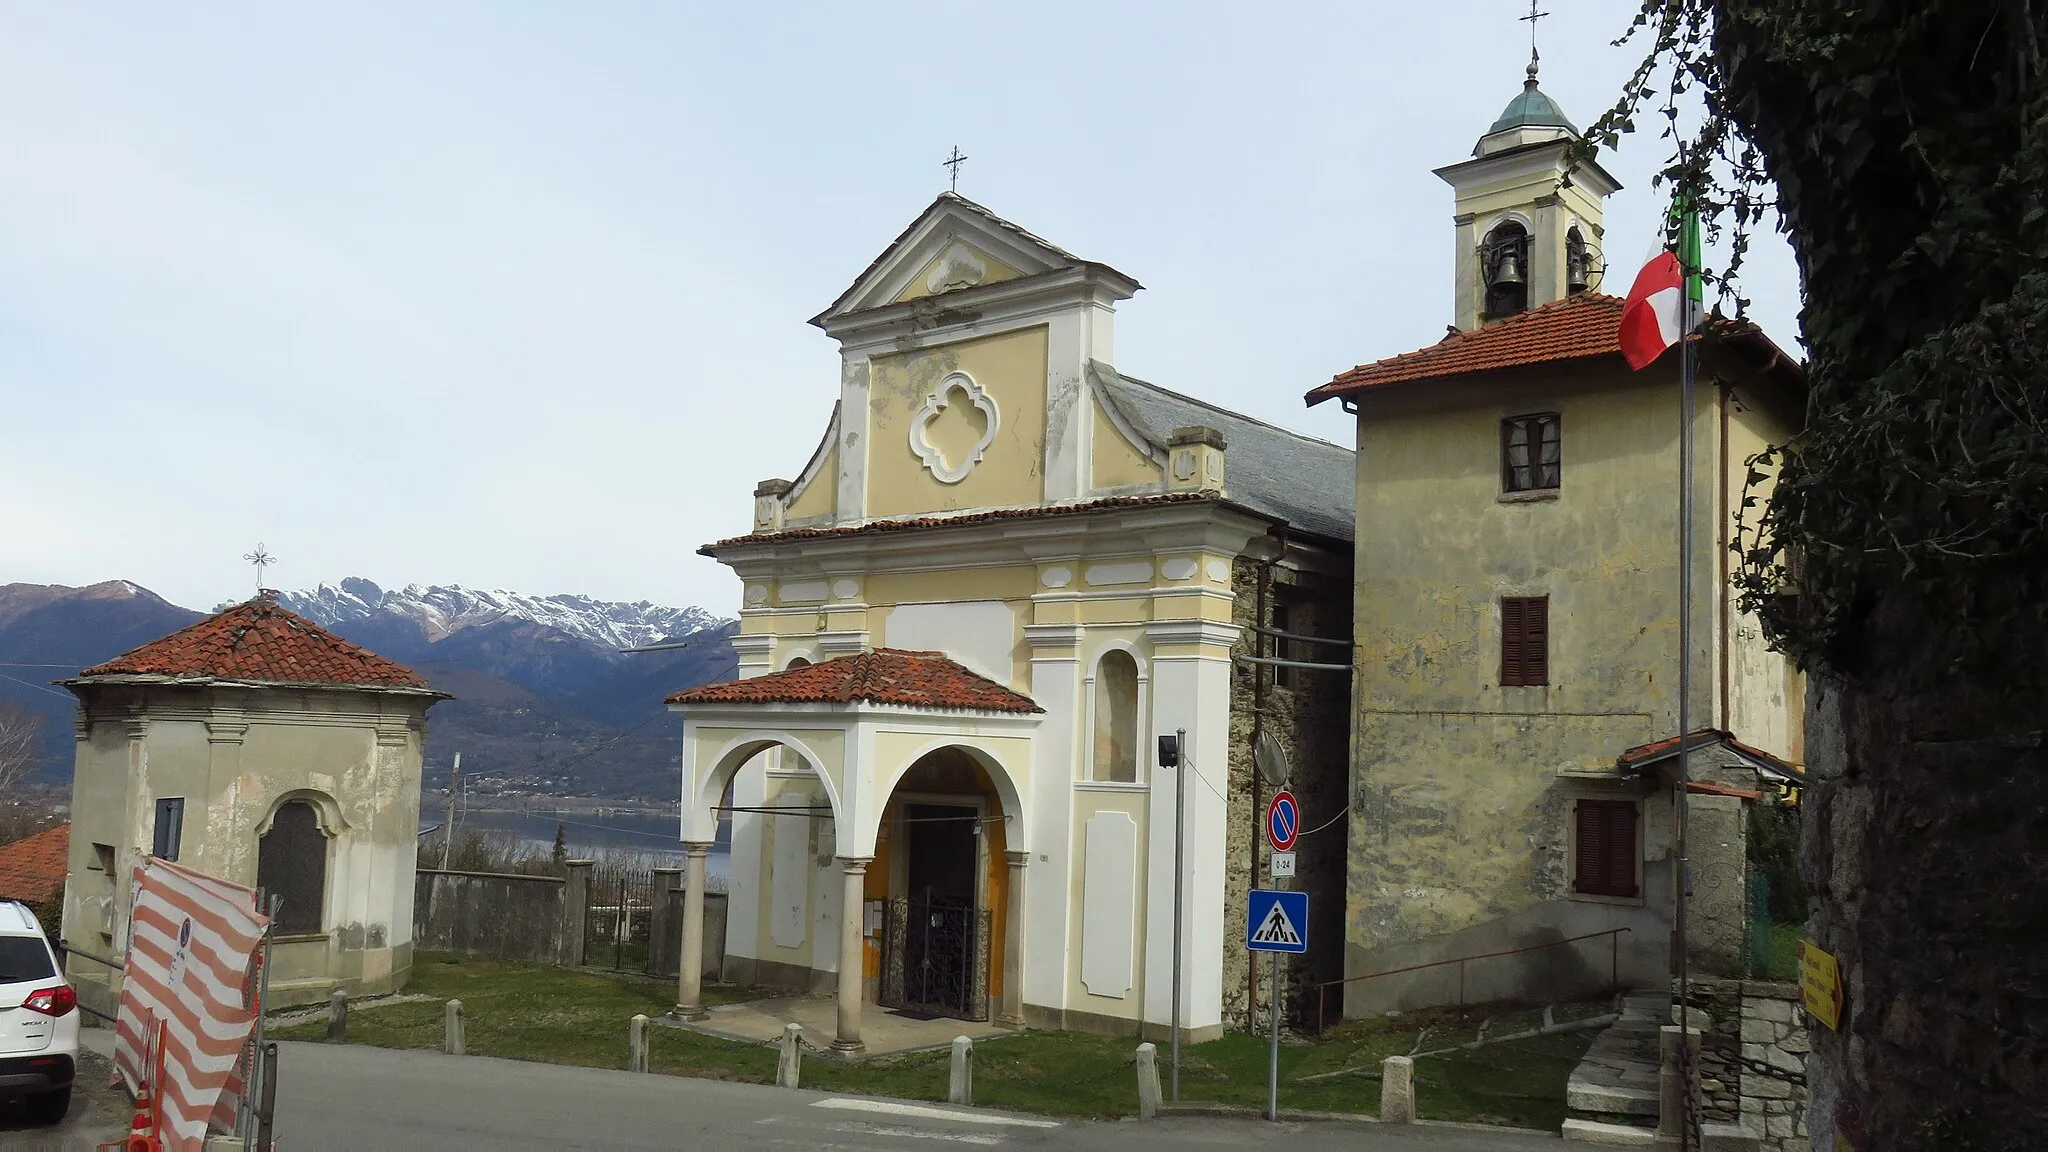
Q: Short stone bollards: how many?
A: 7